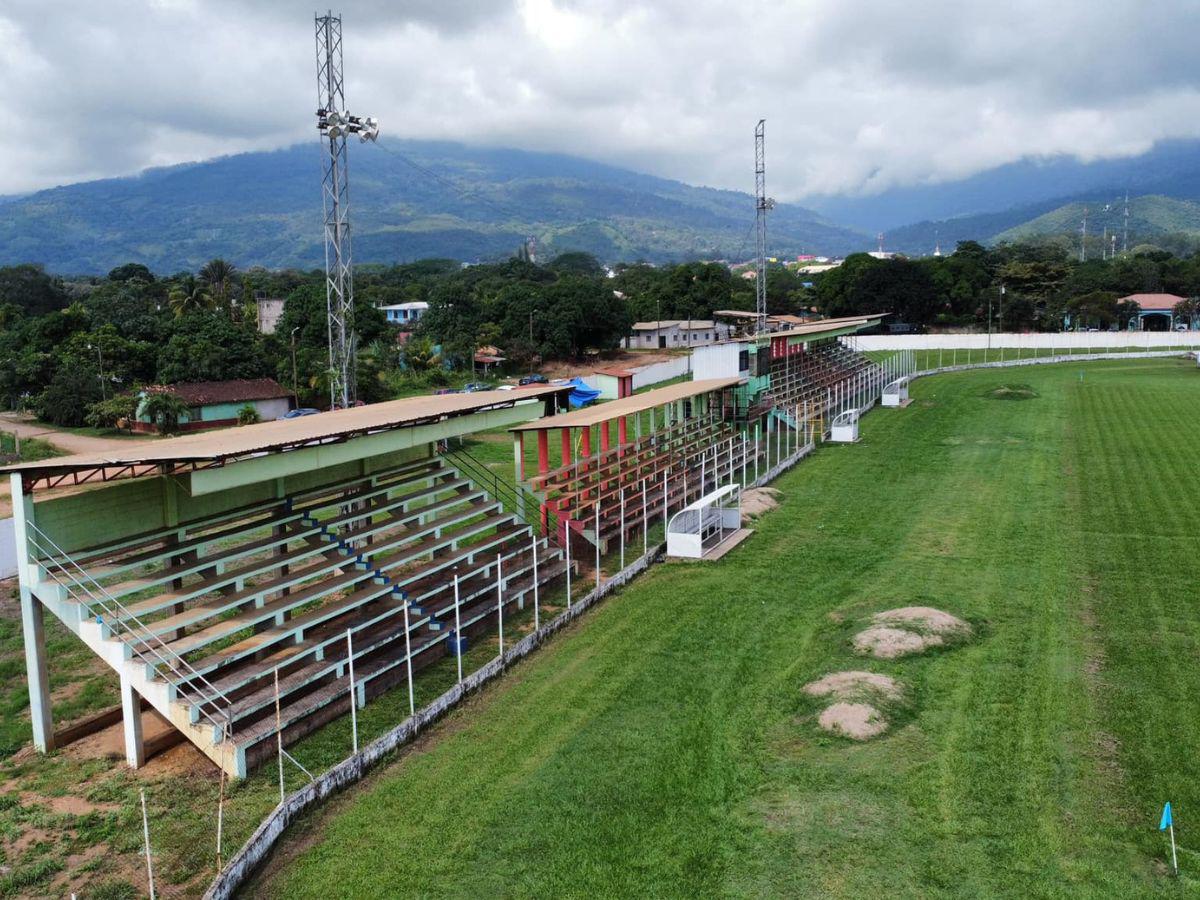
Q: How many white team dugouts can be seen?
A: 3